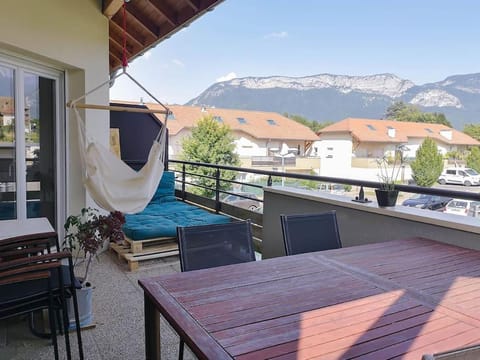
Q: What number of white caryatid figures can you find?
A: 0